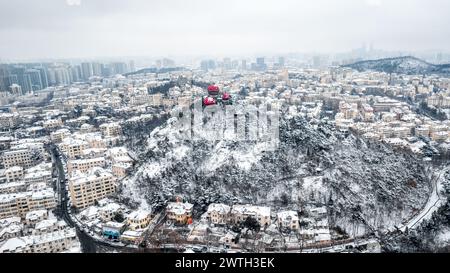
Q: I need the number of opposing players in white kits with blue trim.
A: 0